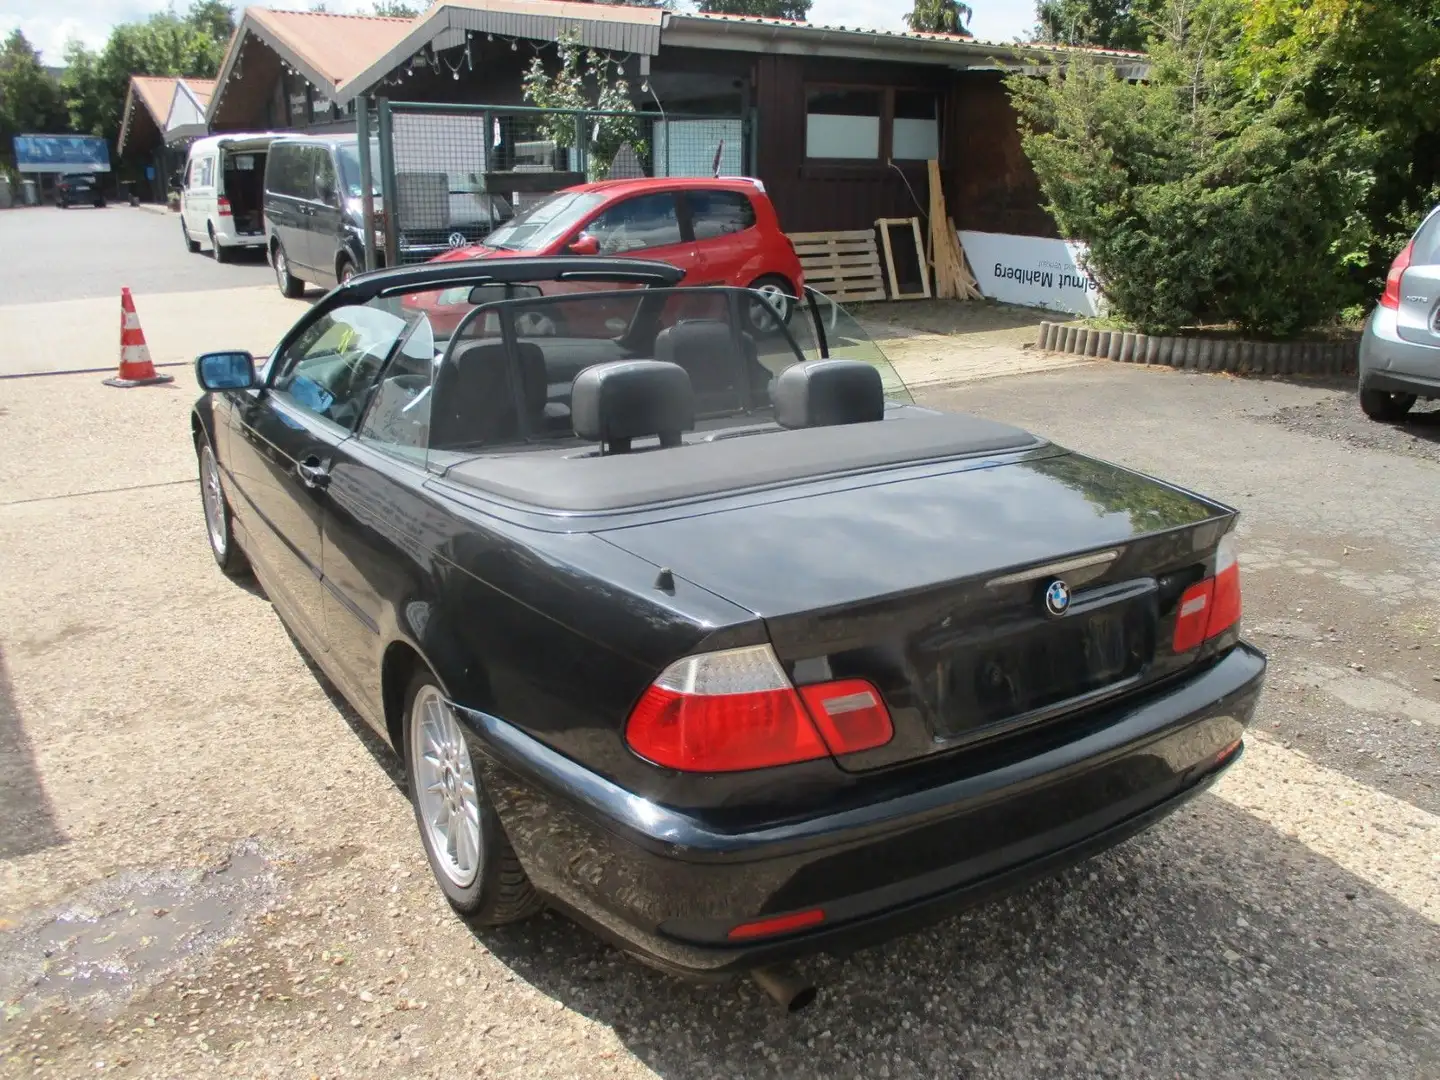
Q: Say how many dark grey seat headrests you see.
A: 4